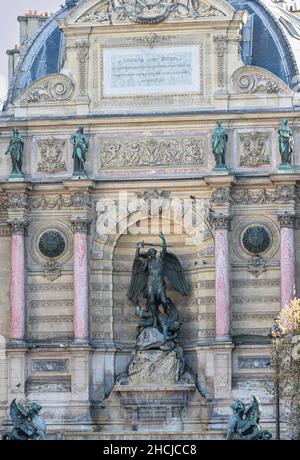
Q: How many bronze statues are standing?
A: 5